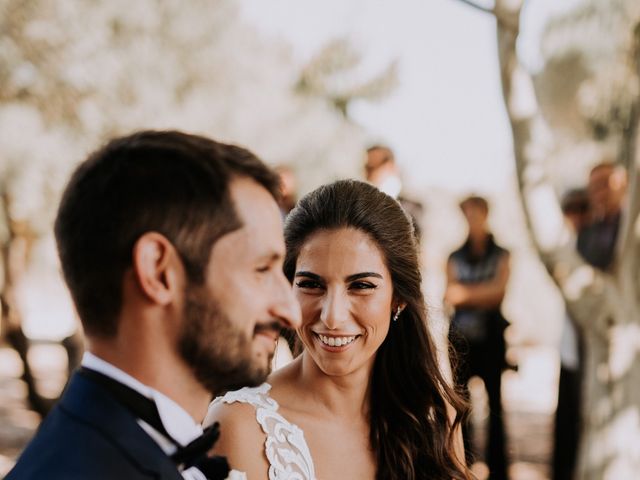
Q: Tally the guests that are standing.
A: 5